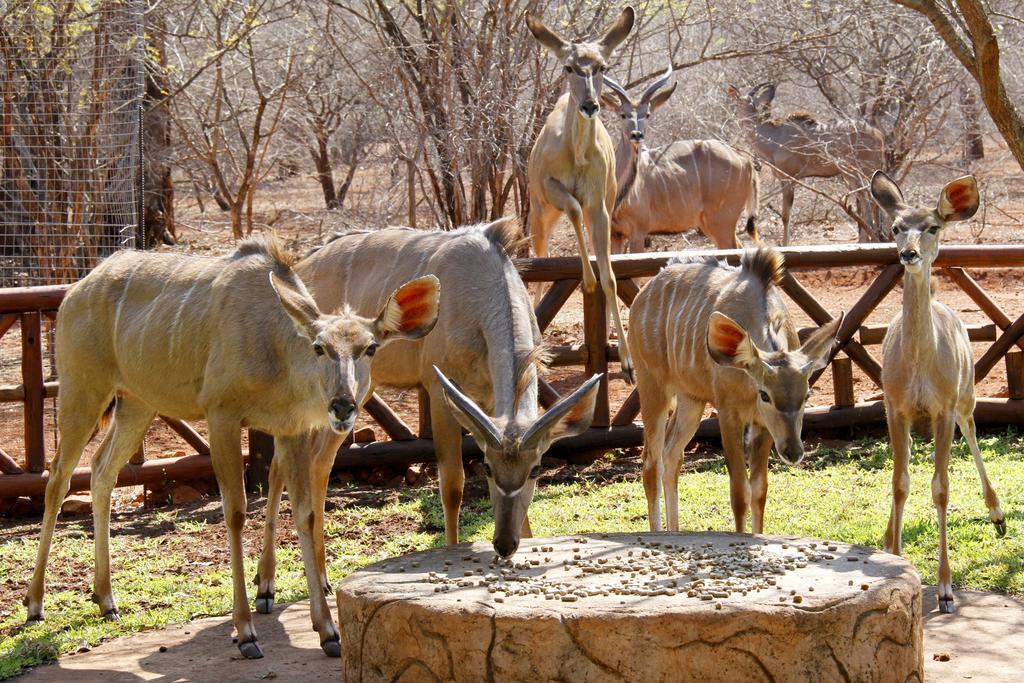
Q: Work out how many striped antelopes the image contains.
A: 7